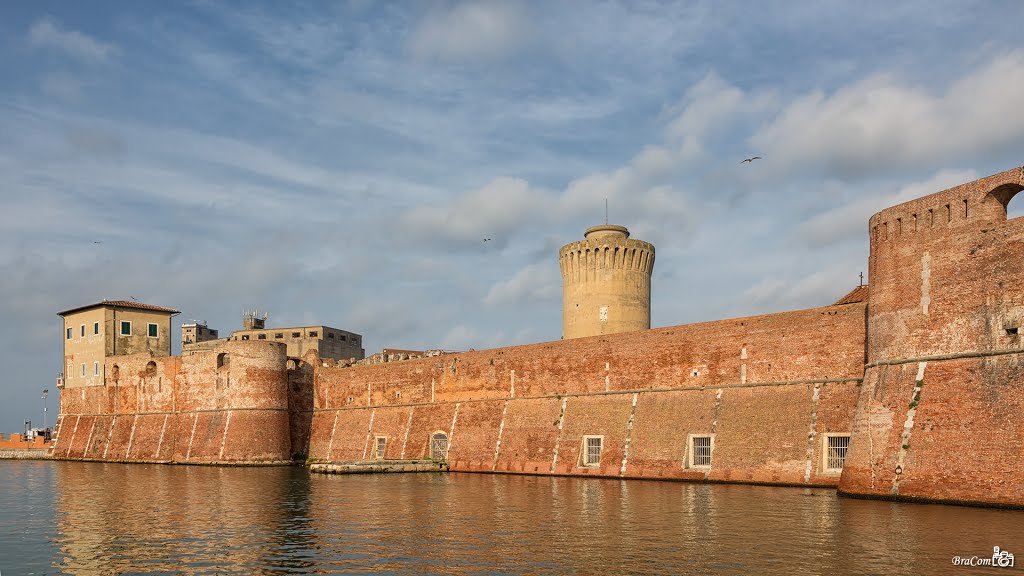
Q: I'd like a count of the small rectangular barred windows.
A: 4